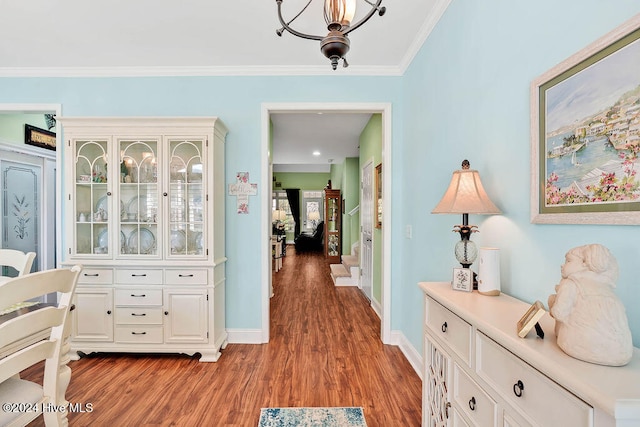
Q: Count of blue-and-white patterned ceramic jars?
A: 0